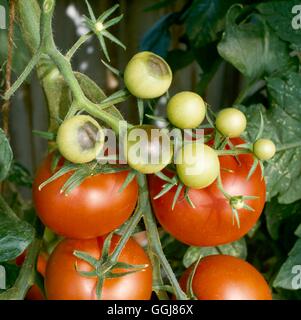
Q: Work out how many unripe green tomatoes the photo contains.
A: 7